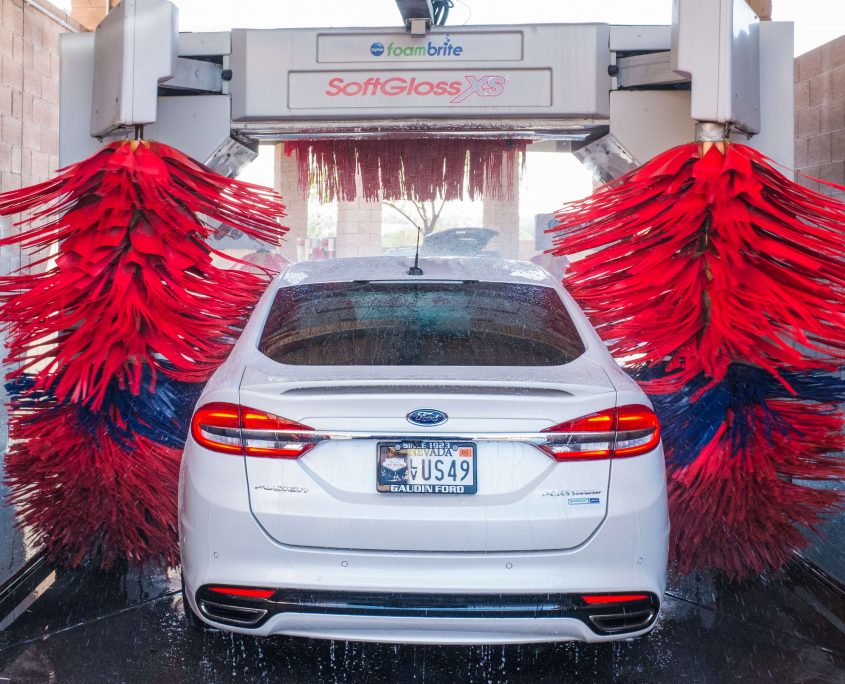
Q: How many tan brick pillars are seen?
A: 3